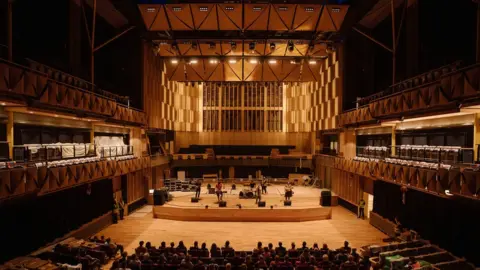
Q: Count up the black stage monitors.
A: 4